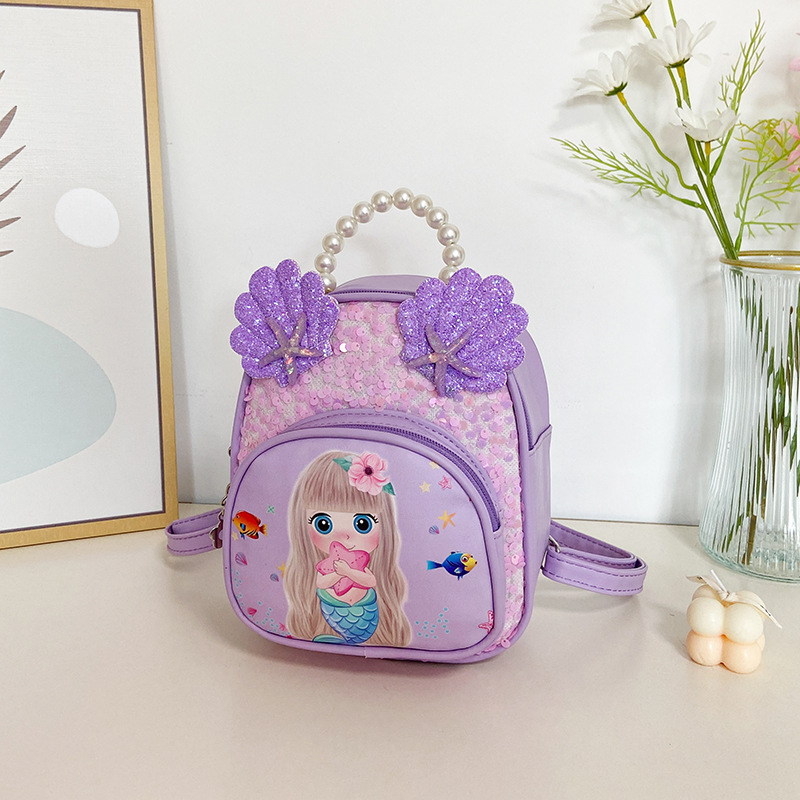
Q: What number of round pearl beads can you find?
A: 12